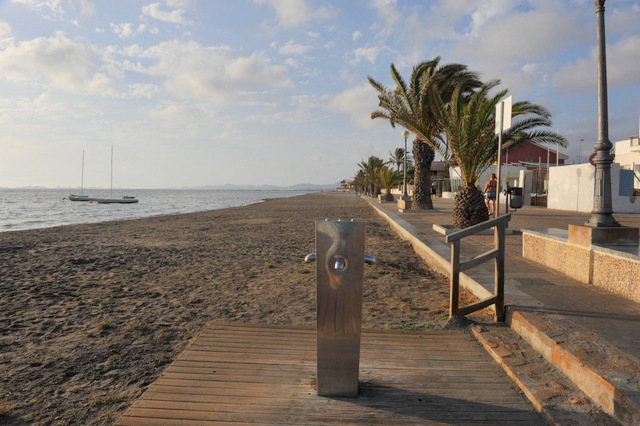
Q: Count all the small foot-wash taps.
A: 3